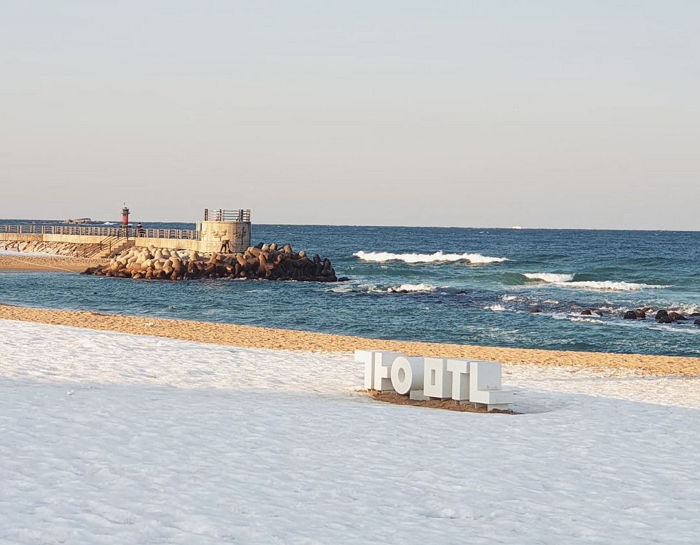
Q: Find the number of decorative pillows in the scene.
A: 0